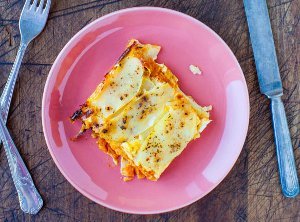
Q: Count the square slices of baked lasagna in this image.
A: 1